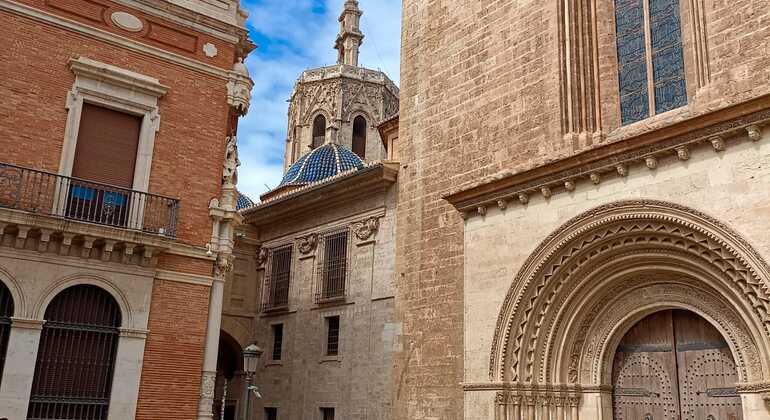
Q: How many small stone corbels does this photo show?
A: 11